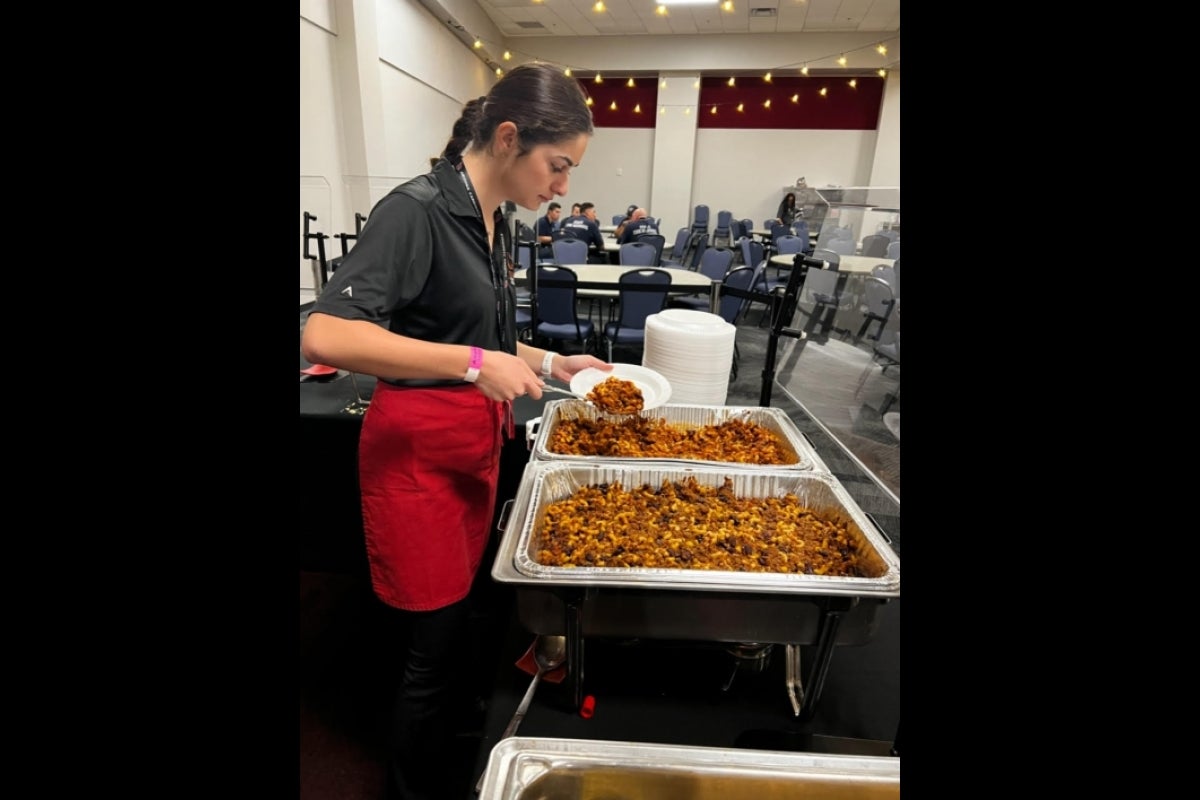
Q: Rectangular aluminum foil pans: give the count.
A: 2